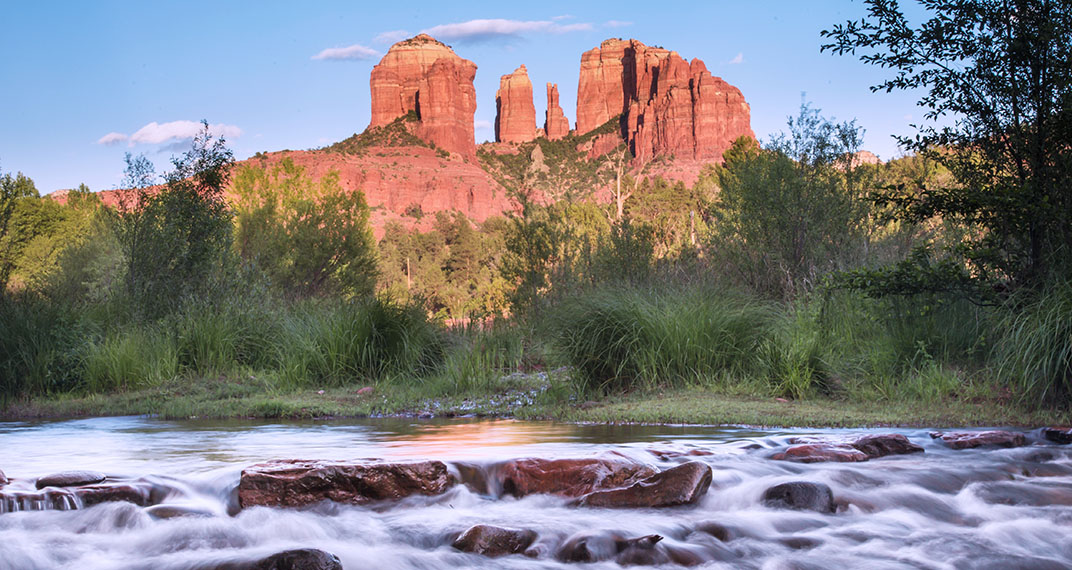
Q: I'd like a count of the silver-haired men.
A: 0